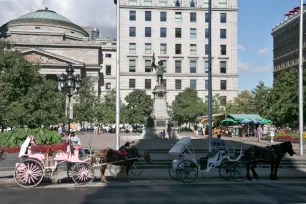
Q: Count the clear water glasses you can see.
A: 0